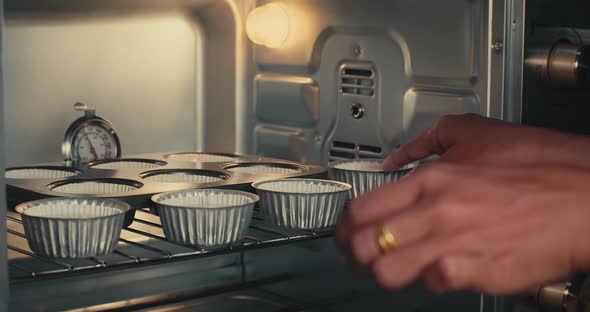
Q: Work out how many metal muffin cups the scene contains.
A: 4